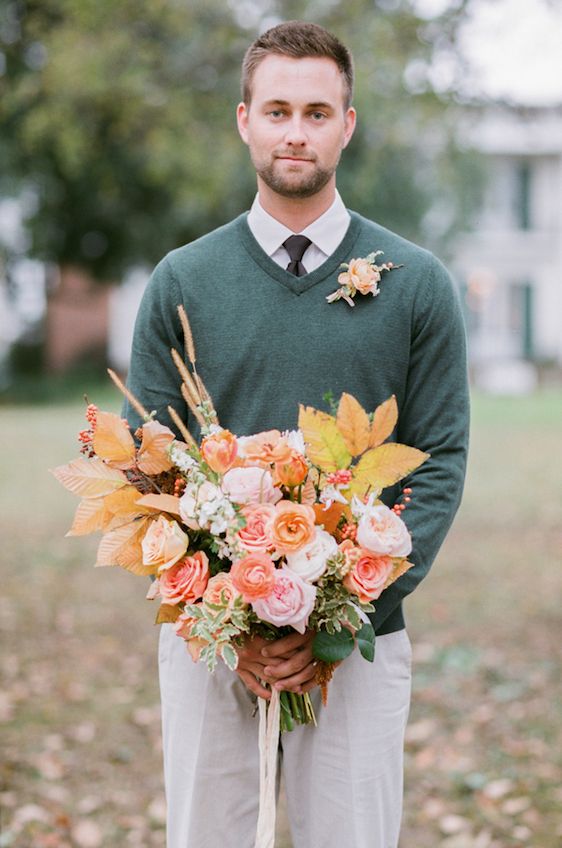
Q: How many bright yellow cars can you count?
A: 0